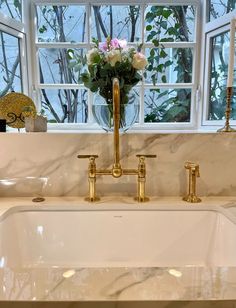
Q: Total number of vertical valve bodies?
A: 2